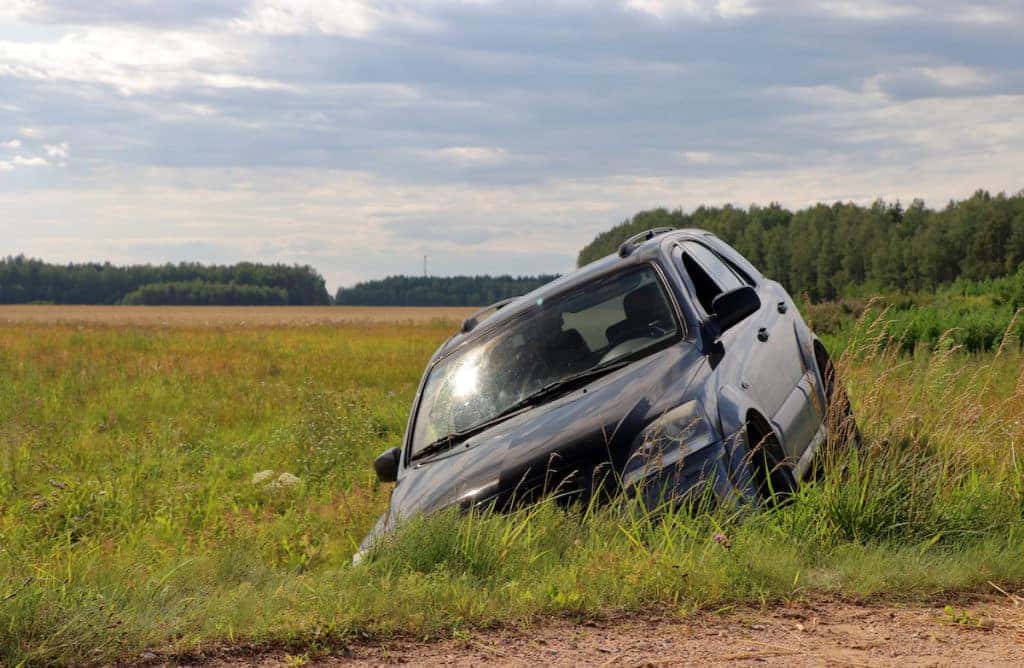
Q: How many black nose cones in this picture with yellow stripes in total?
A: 0